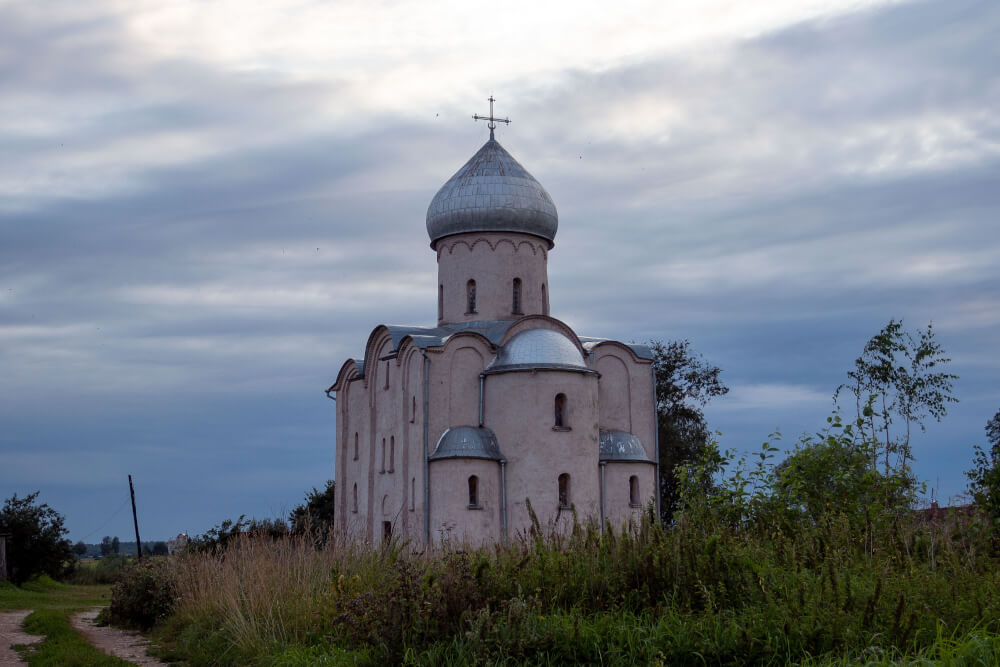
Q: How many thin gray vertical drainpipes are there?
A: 5